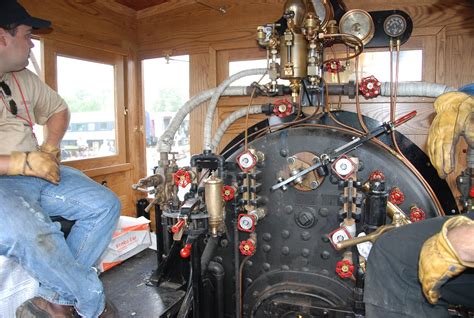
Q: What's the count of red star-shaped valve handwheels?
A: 10